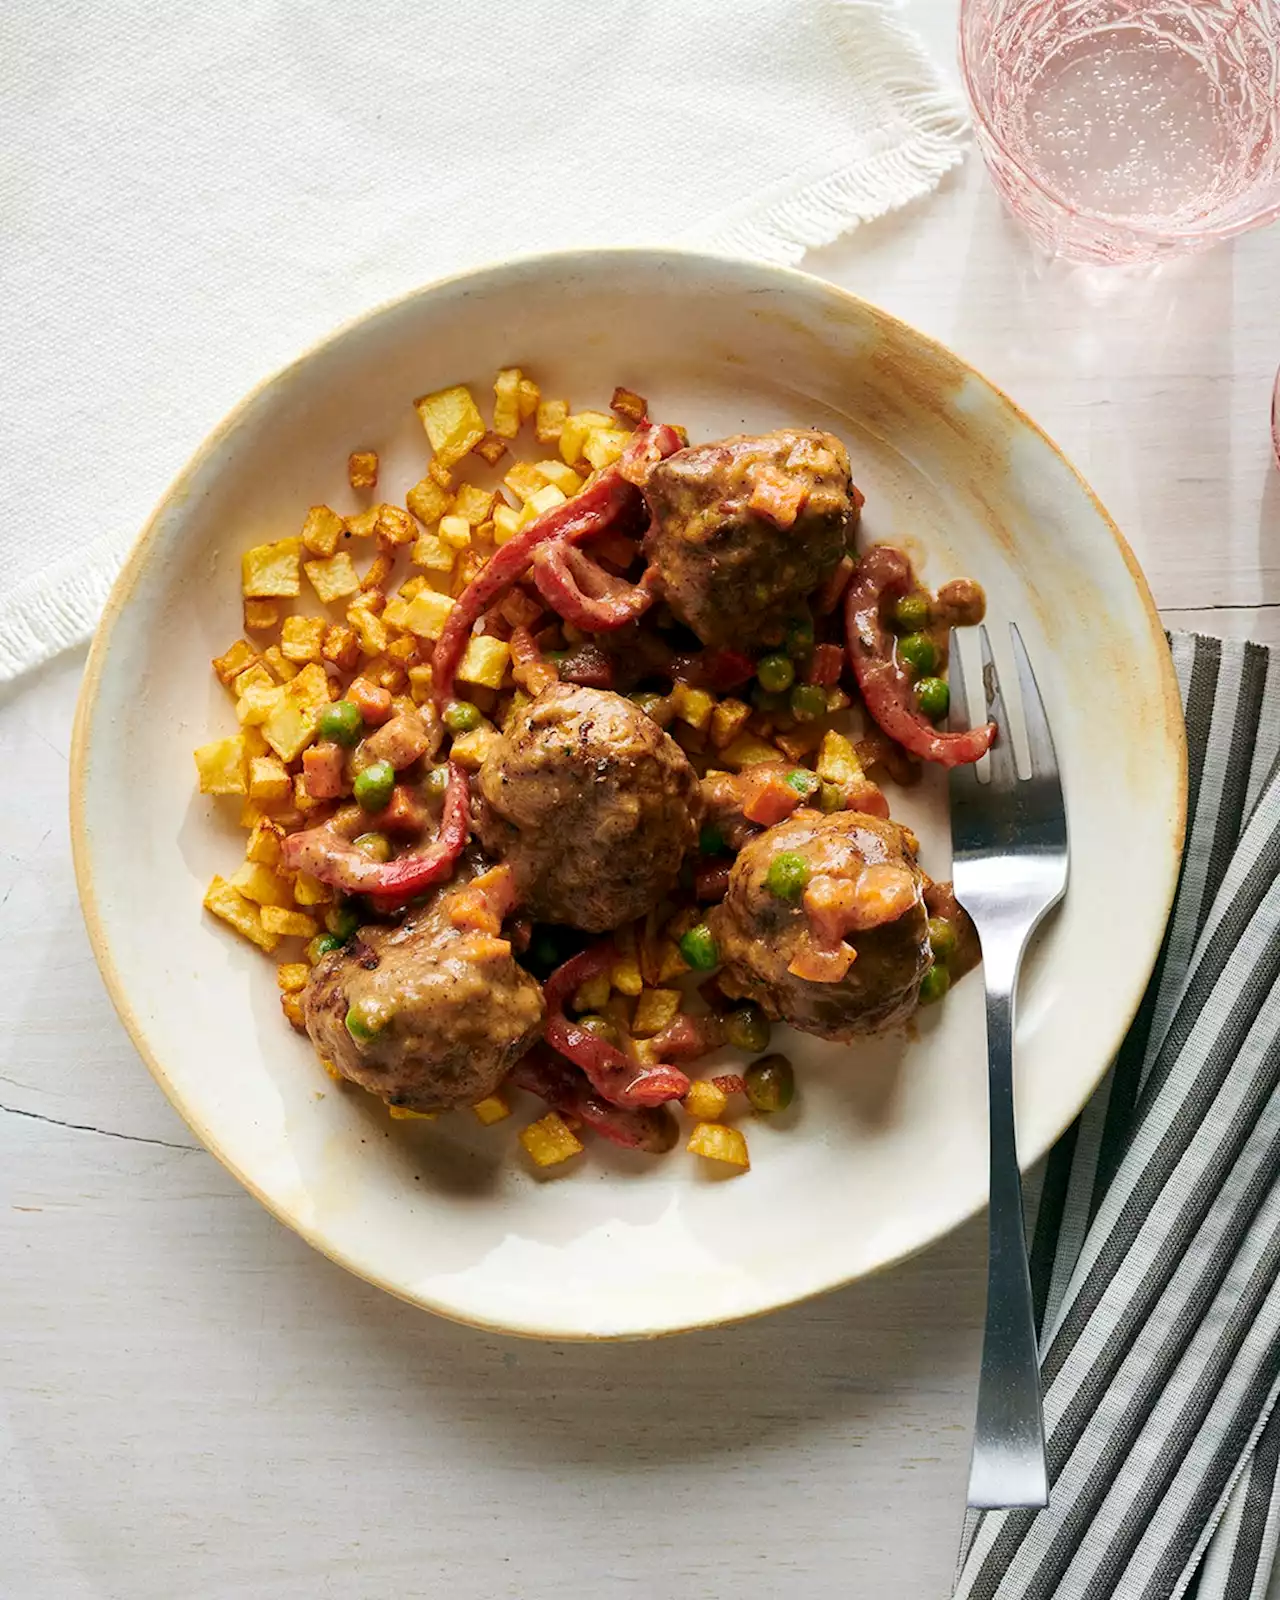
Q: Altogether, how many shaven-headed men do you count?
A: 0